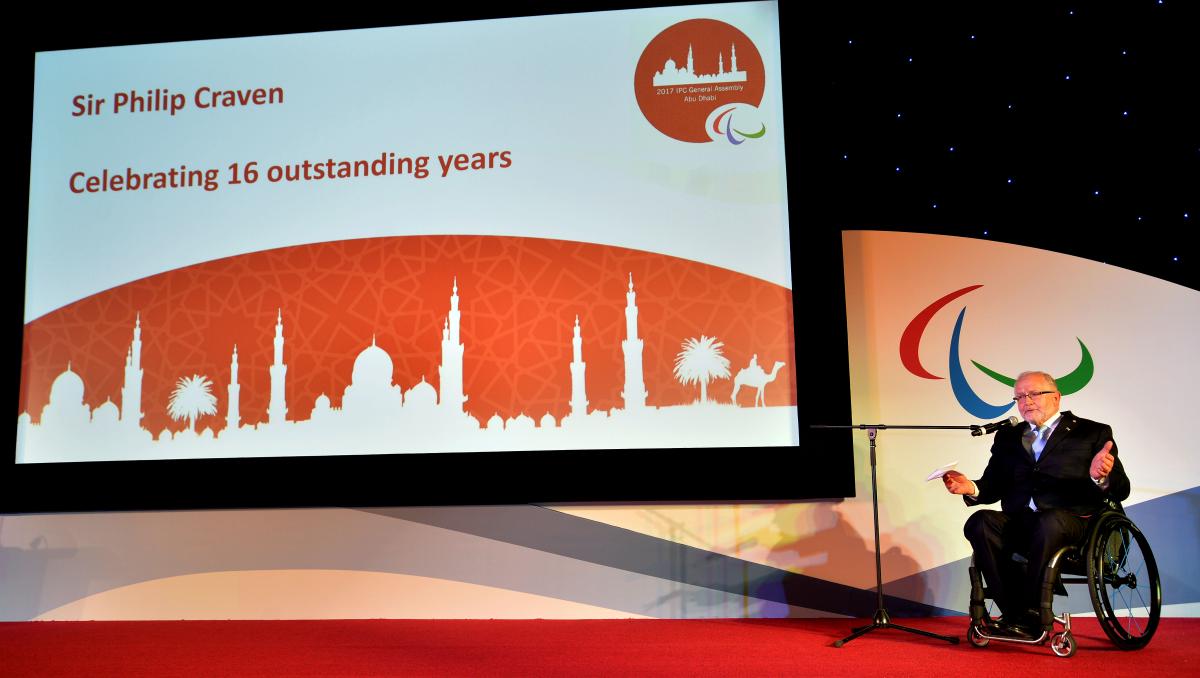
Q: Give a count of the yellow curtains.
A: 0